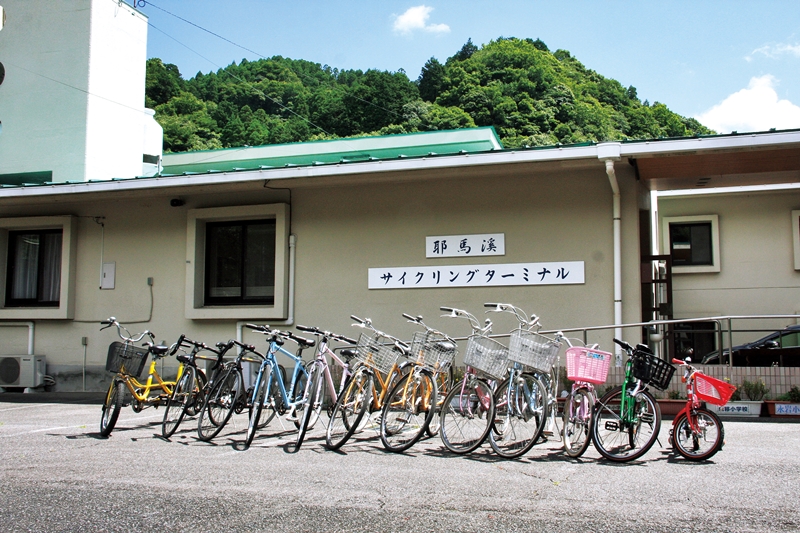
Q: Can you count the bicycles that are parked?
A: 12